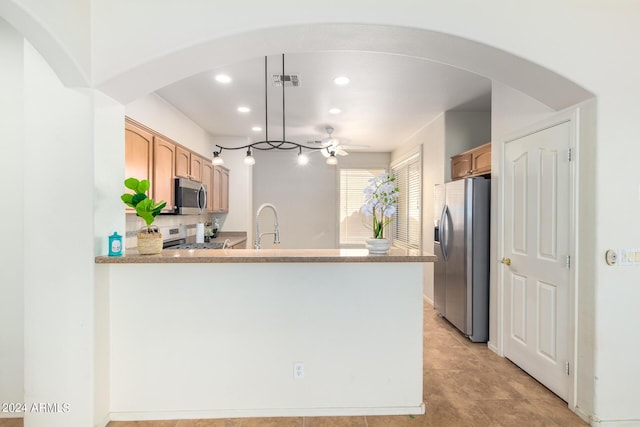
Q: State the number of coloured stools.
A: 0